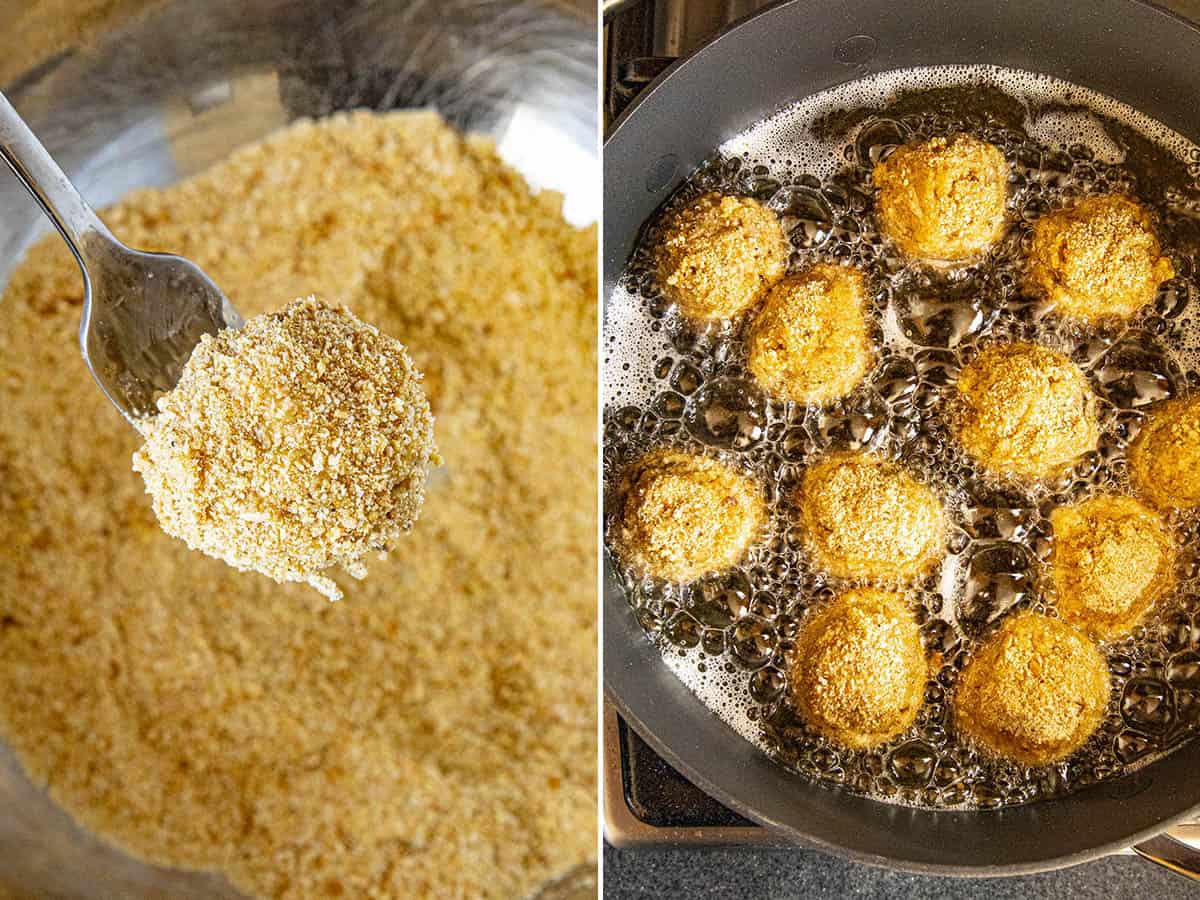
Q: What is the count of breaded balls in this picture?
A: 12